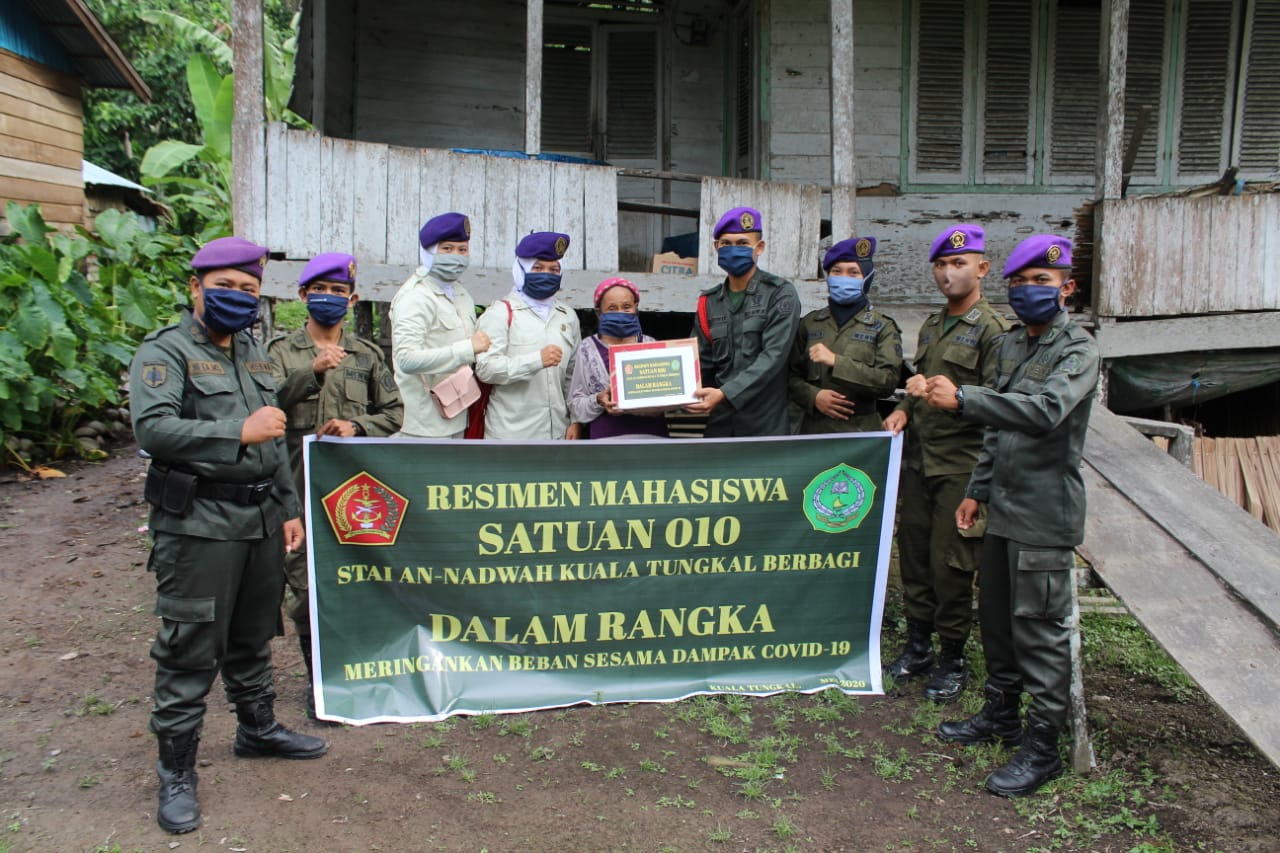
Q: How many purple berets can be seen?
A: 8